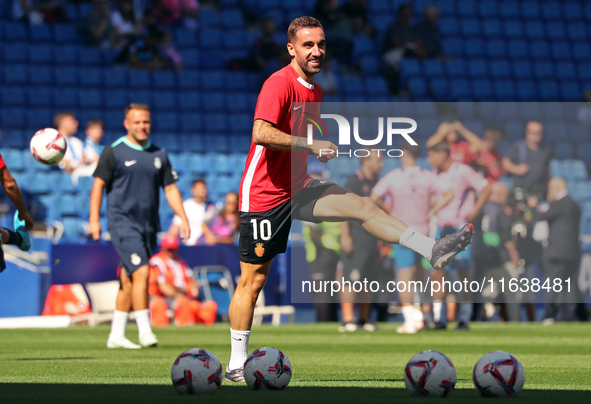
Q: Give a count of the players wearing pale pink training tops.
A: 2